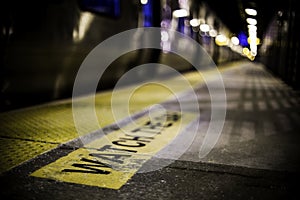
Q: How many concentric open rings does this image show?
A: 2